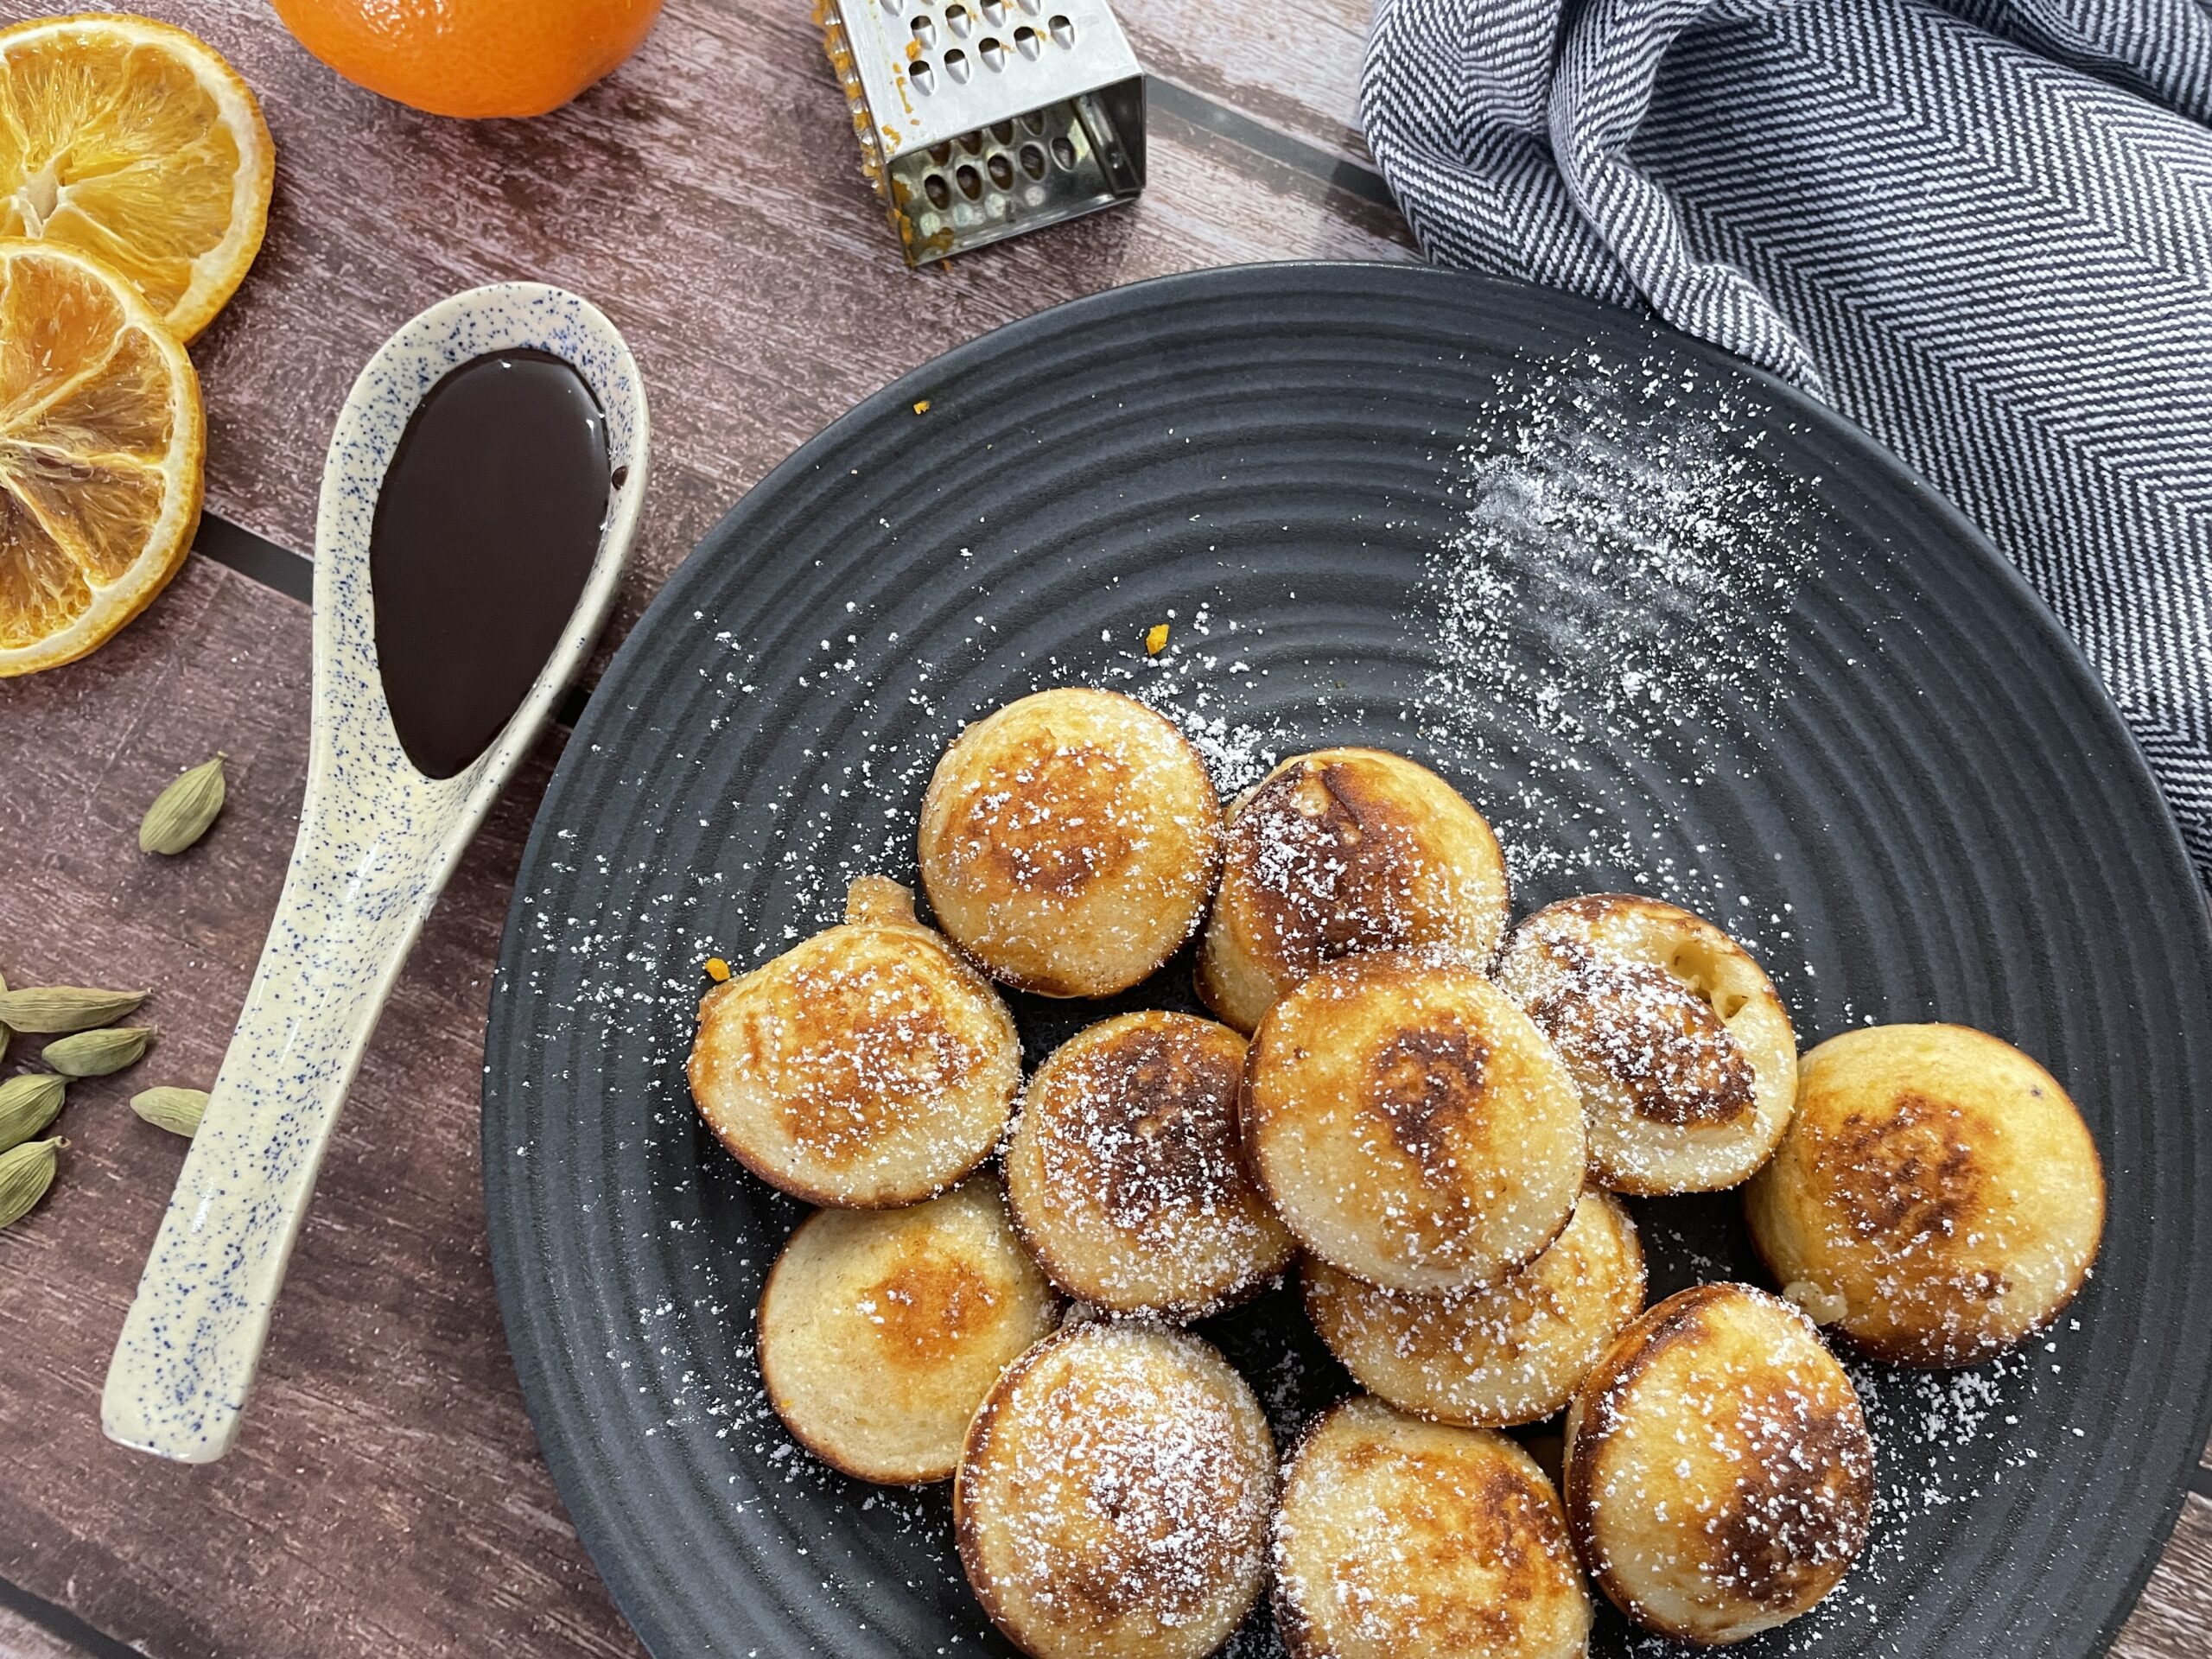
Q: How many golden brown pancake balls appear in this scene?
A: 12